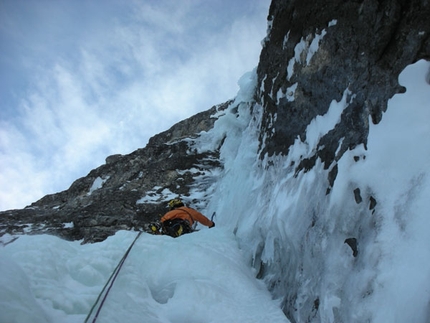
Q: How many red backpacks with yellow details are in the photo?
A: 0